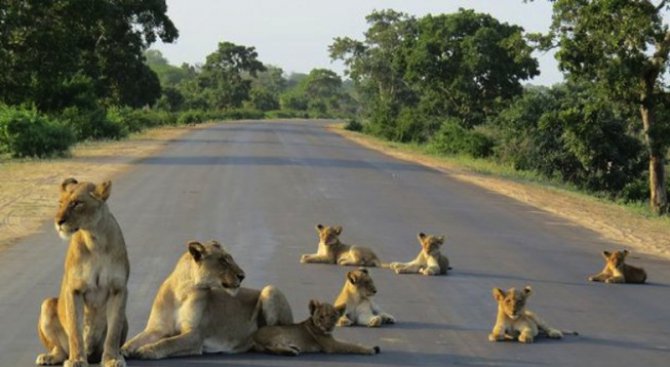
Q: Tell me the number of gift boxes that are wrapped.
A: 0